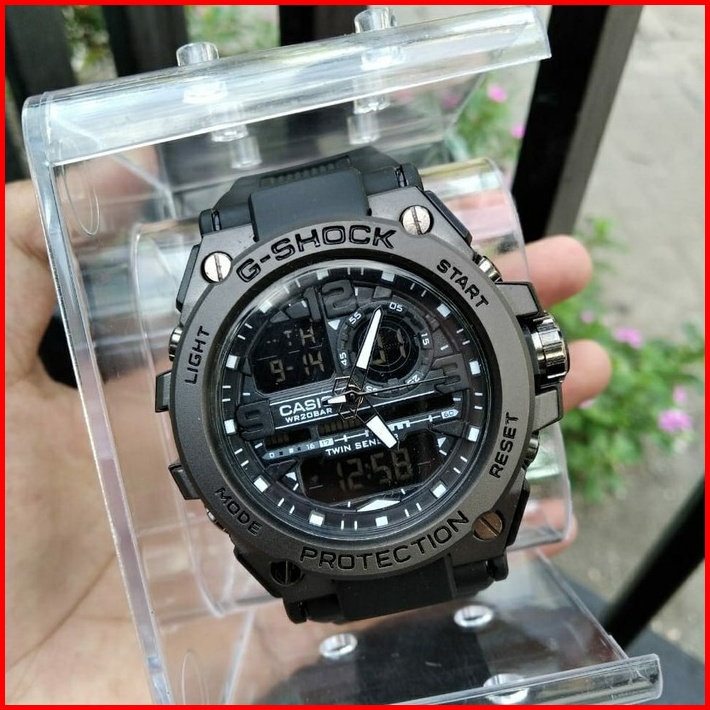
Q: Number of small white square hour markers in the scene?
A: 12